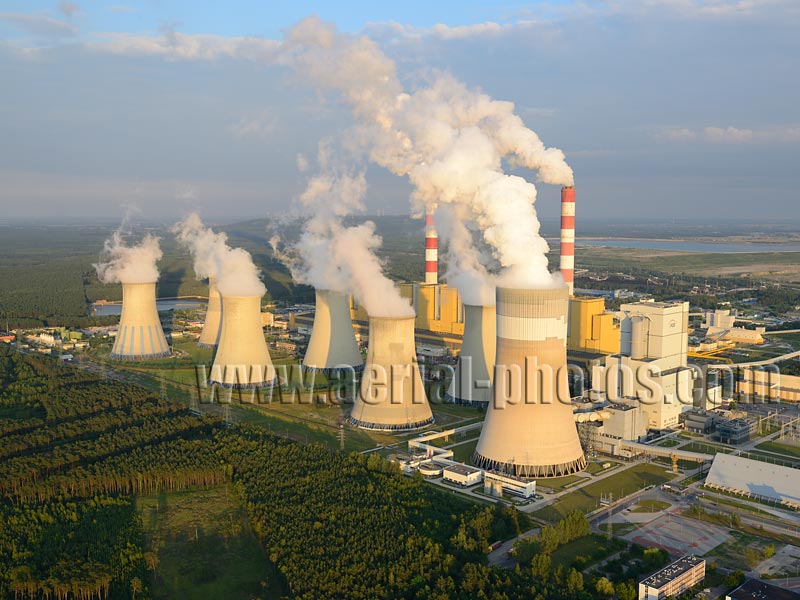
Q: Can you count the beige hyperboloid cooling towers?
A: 7